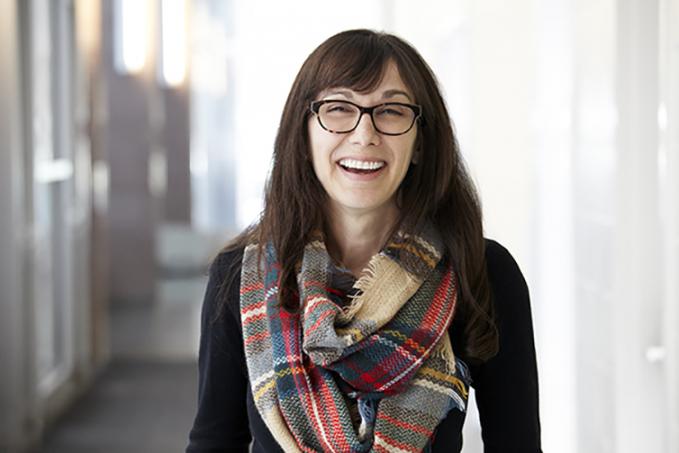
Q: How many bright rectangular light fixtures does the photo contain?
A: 2